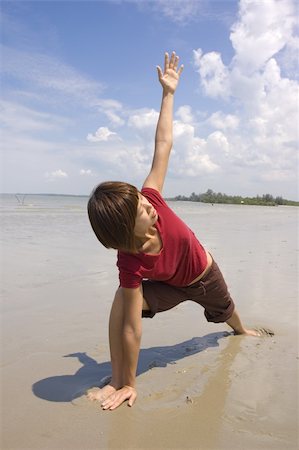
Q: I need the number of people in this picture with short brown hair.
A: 1